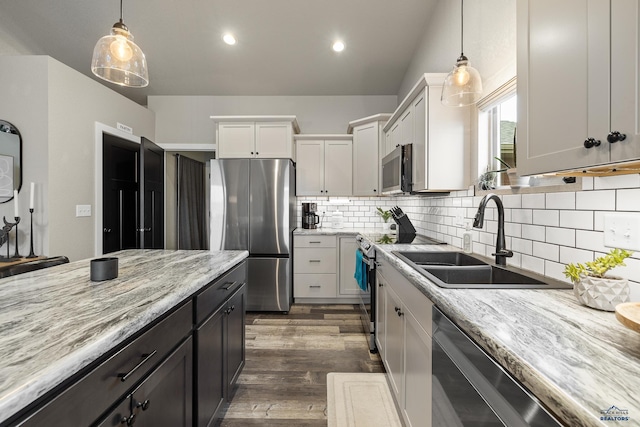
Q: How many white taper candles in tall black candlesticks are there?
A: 2